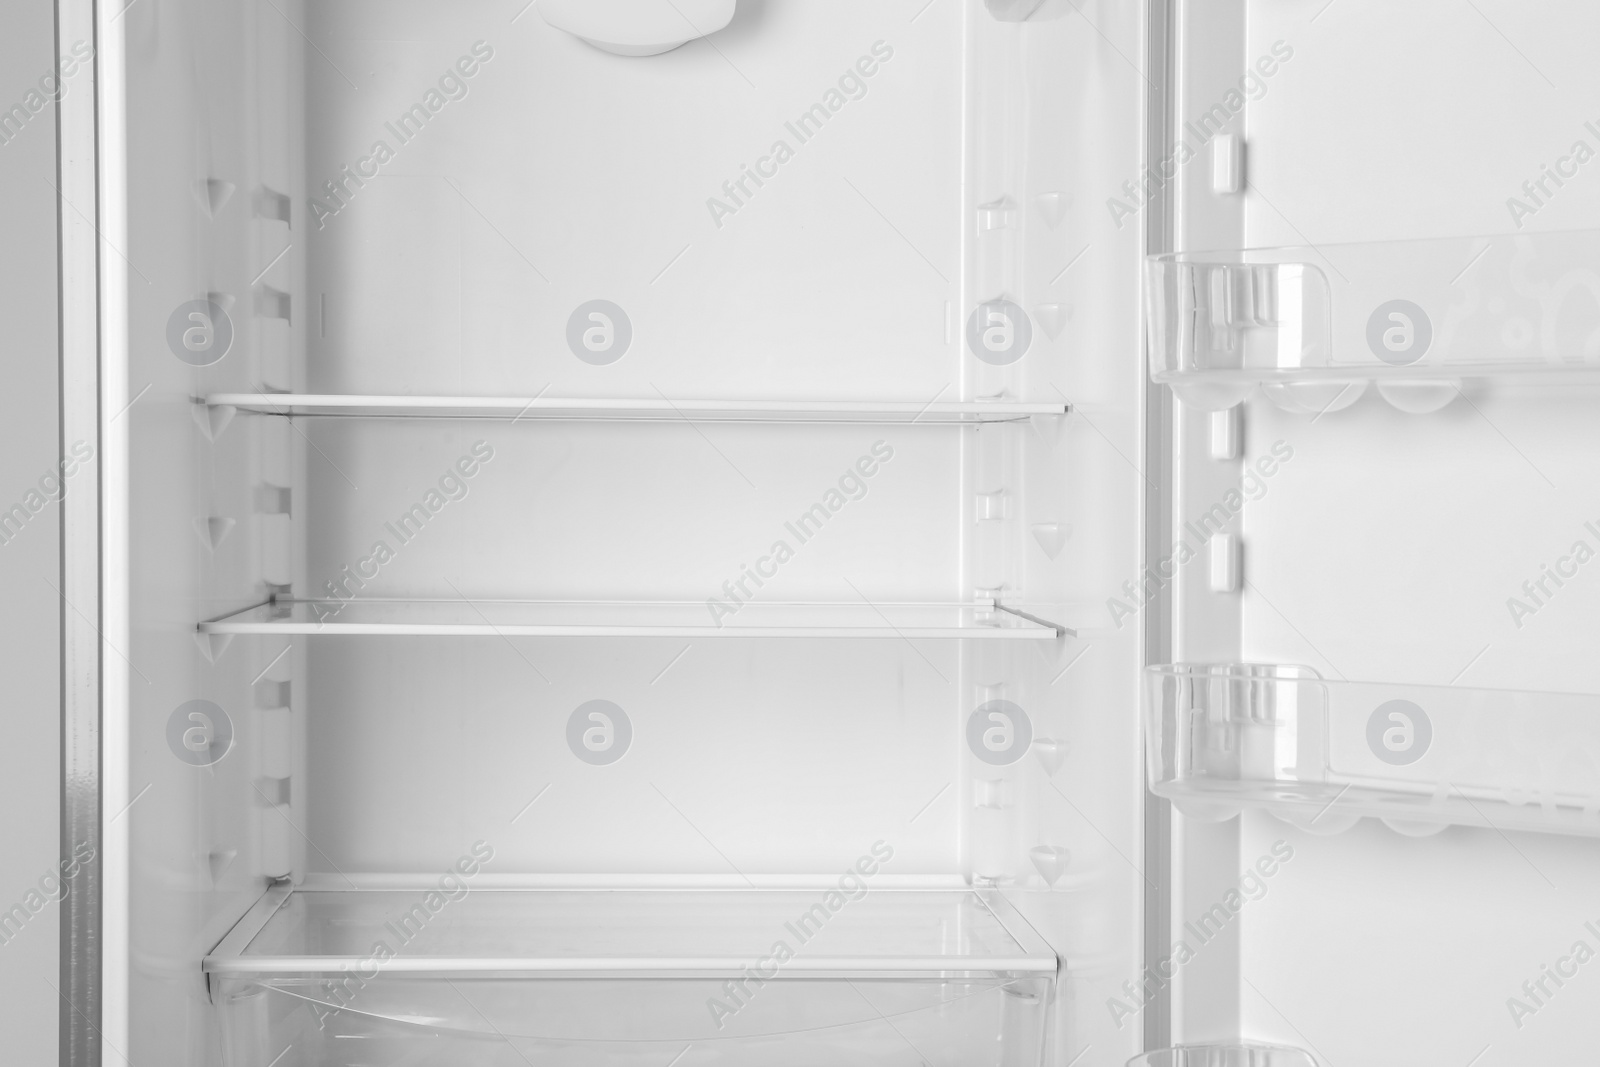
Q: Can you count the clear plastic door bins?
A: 3